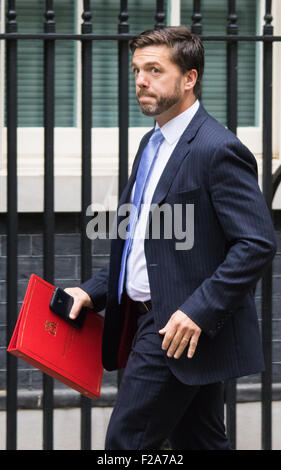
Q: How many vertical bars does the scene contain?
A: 8